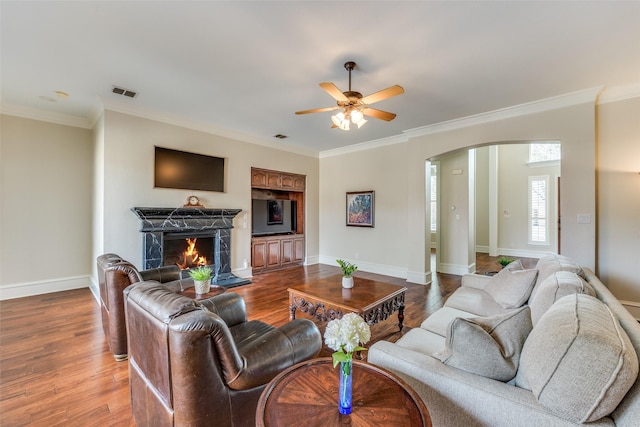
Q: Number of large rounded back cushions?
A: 3